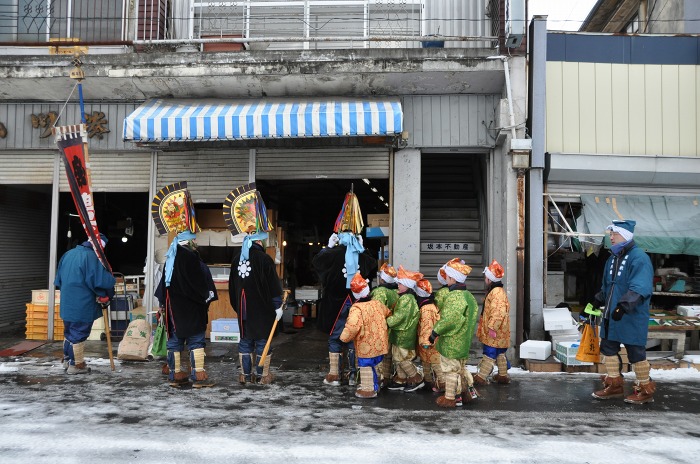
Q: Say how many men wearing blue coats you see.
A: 2